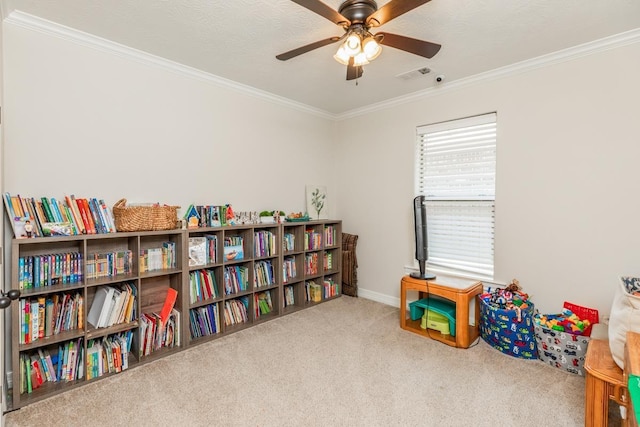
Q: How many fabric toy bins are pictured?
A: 2